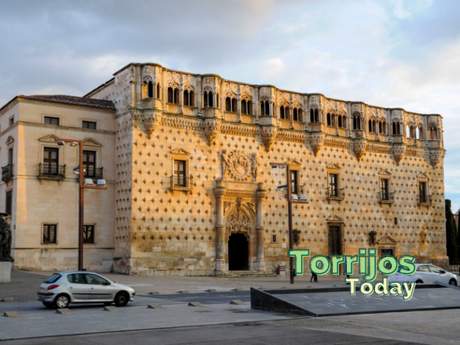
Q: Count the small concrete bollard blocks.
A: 11